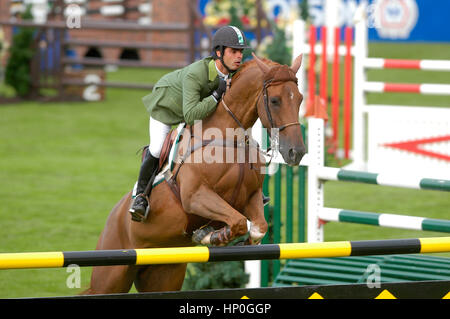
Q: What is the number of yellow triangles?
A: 4